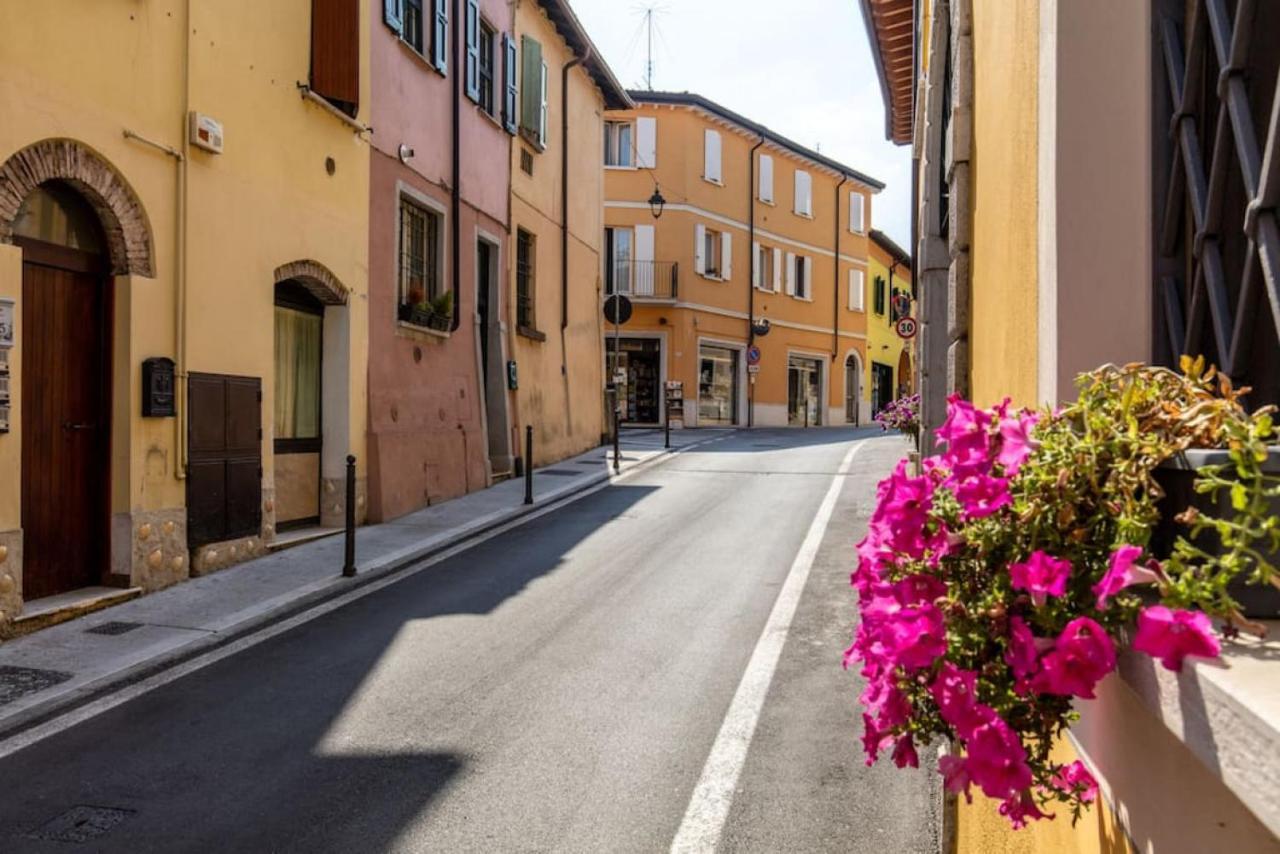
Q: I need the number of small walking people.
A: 0